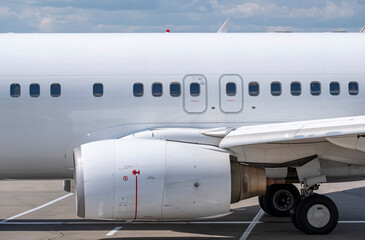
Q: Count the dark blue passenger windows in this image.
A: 15